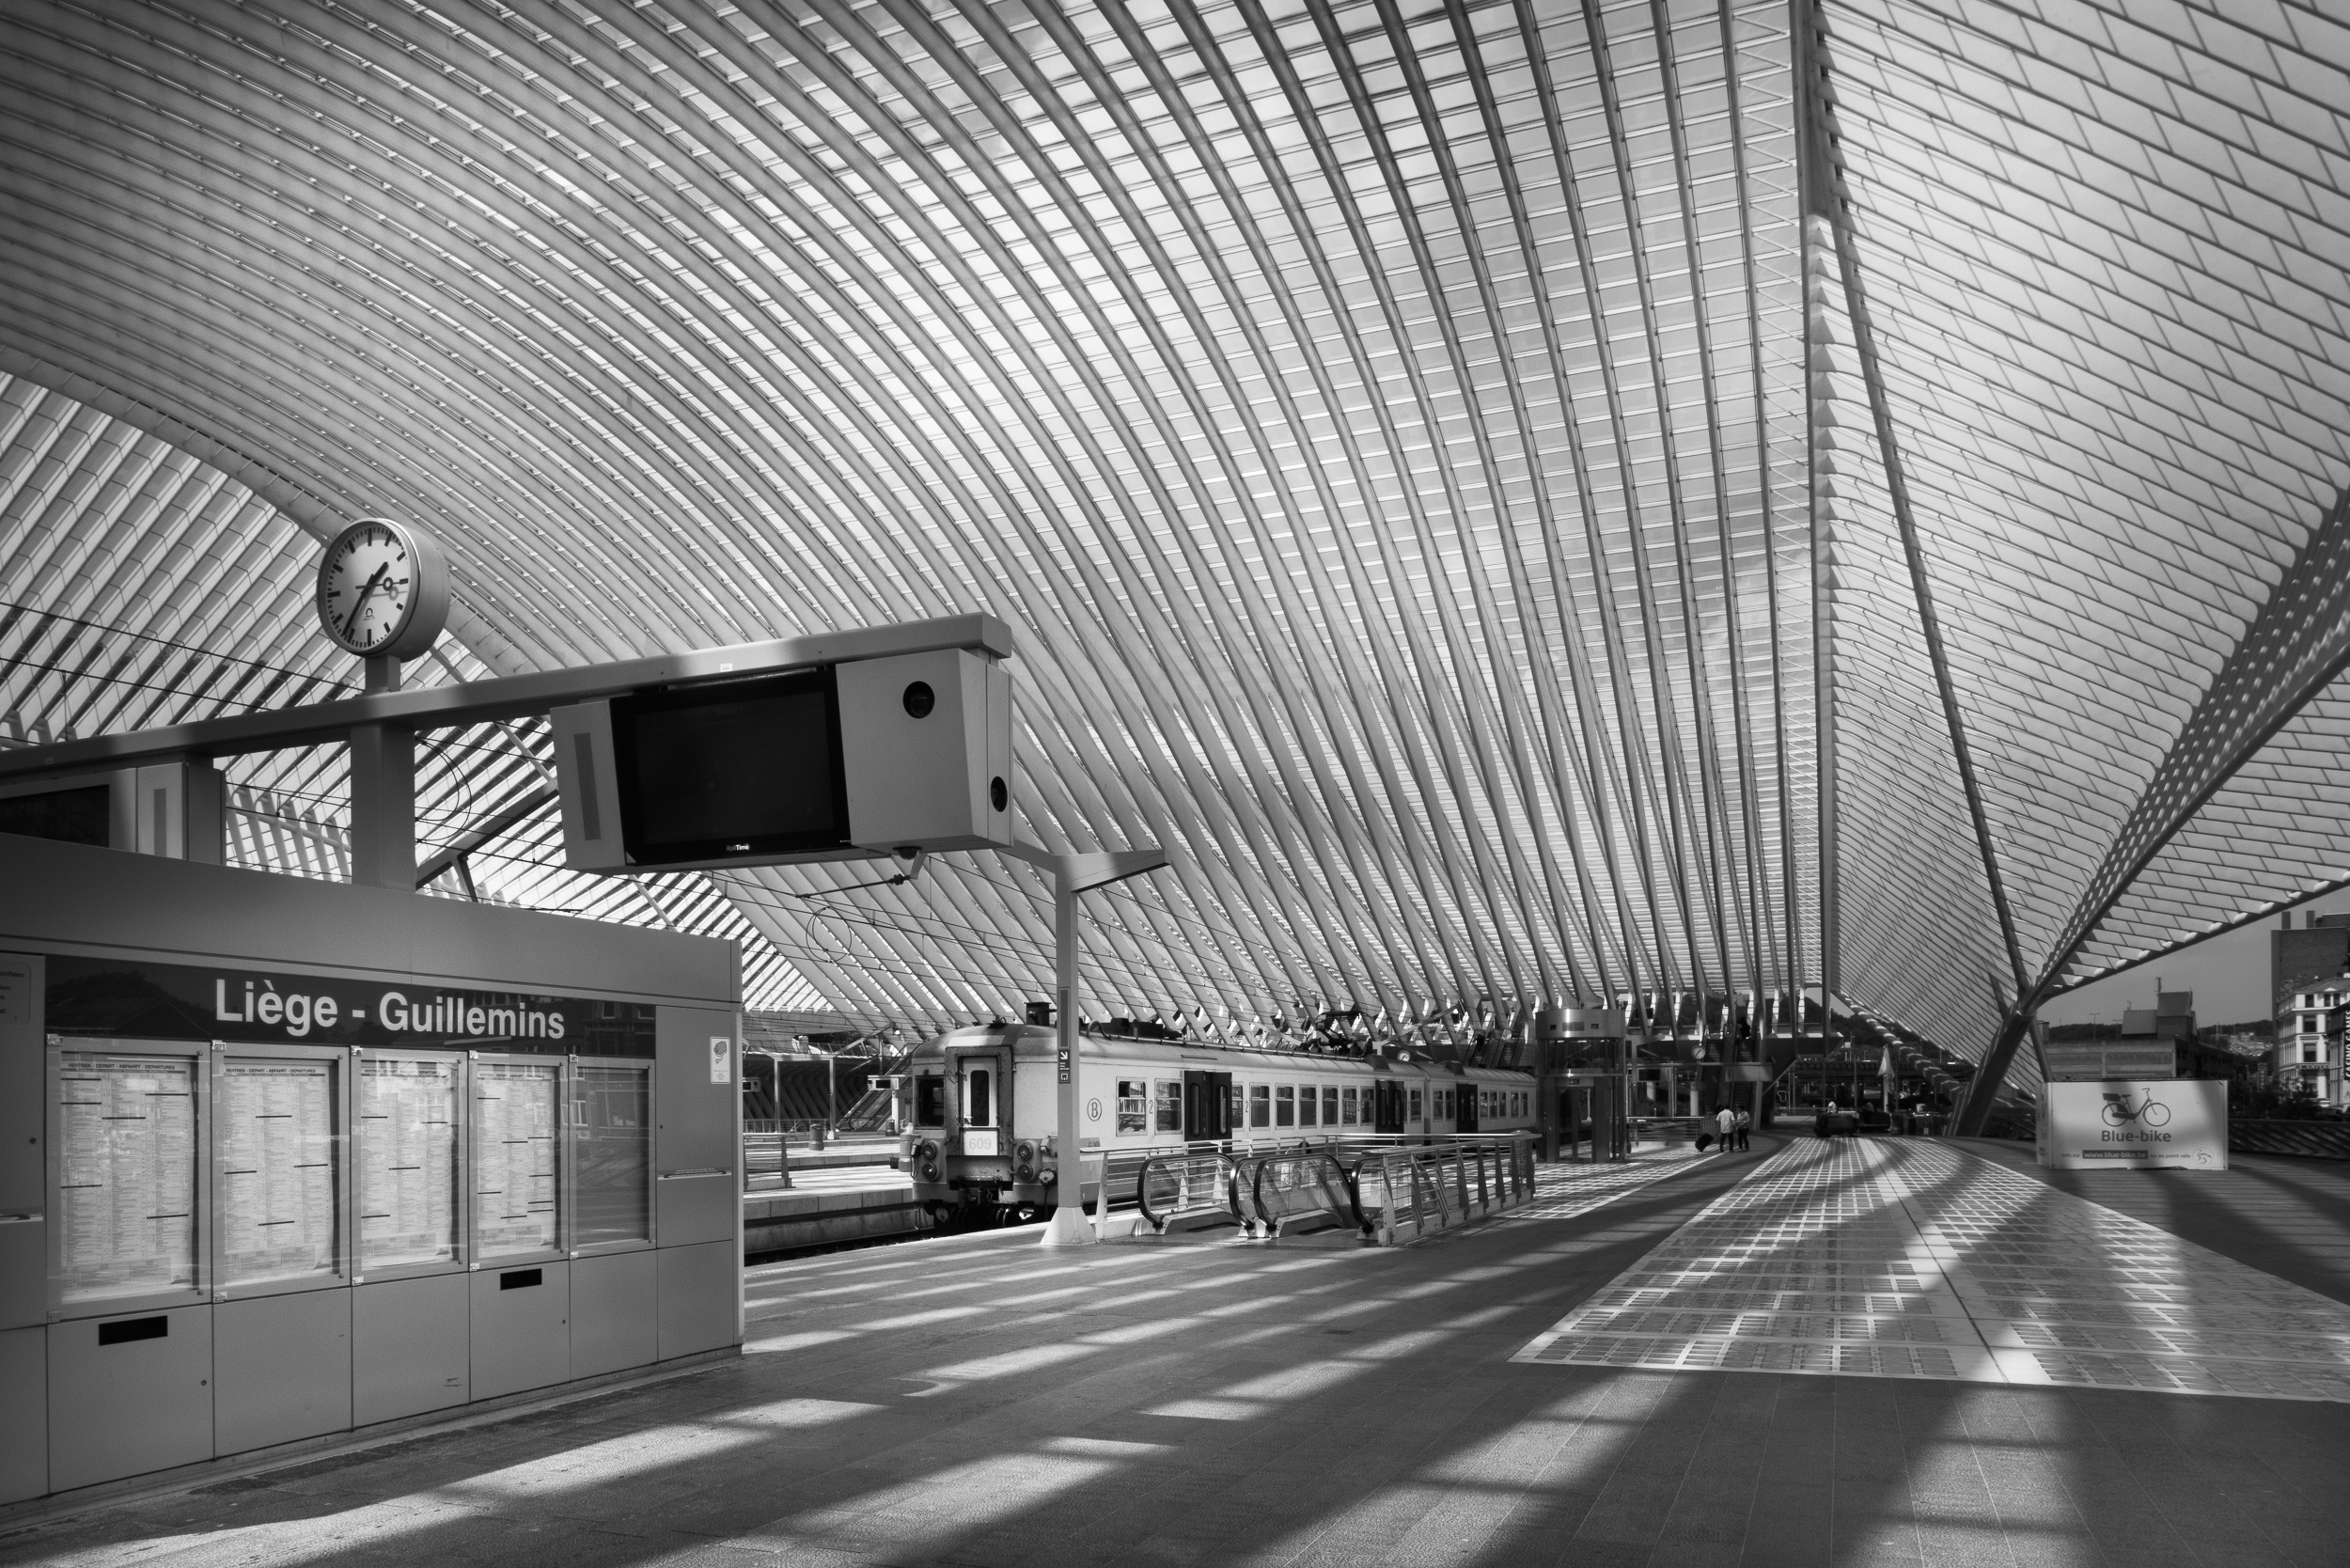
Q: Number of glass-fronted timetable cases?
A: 5